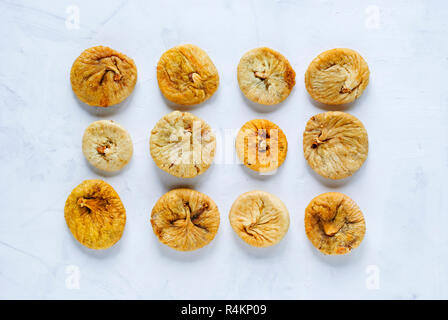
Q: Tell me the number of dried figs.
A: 12